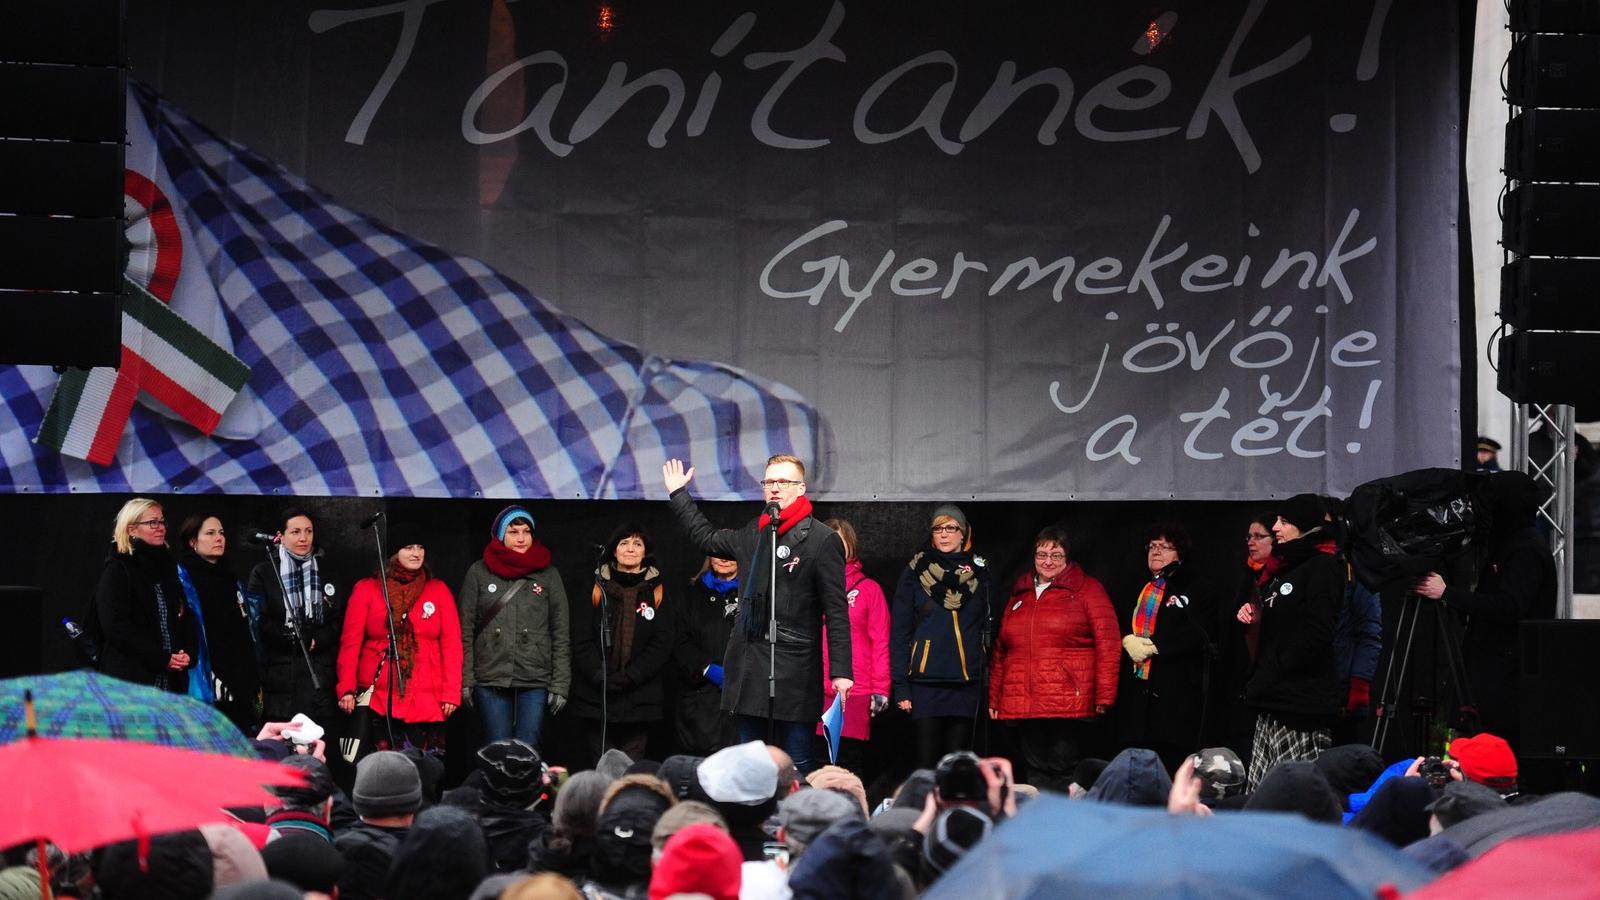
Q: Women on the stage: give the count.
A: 13